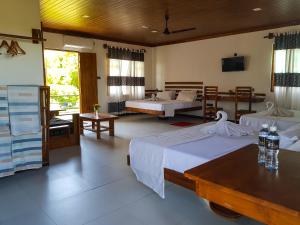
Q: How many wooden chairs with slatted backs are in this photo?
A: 2